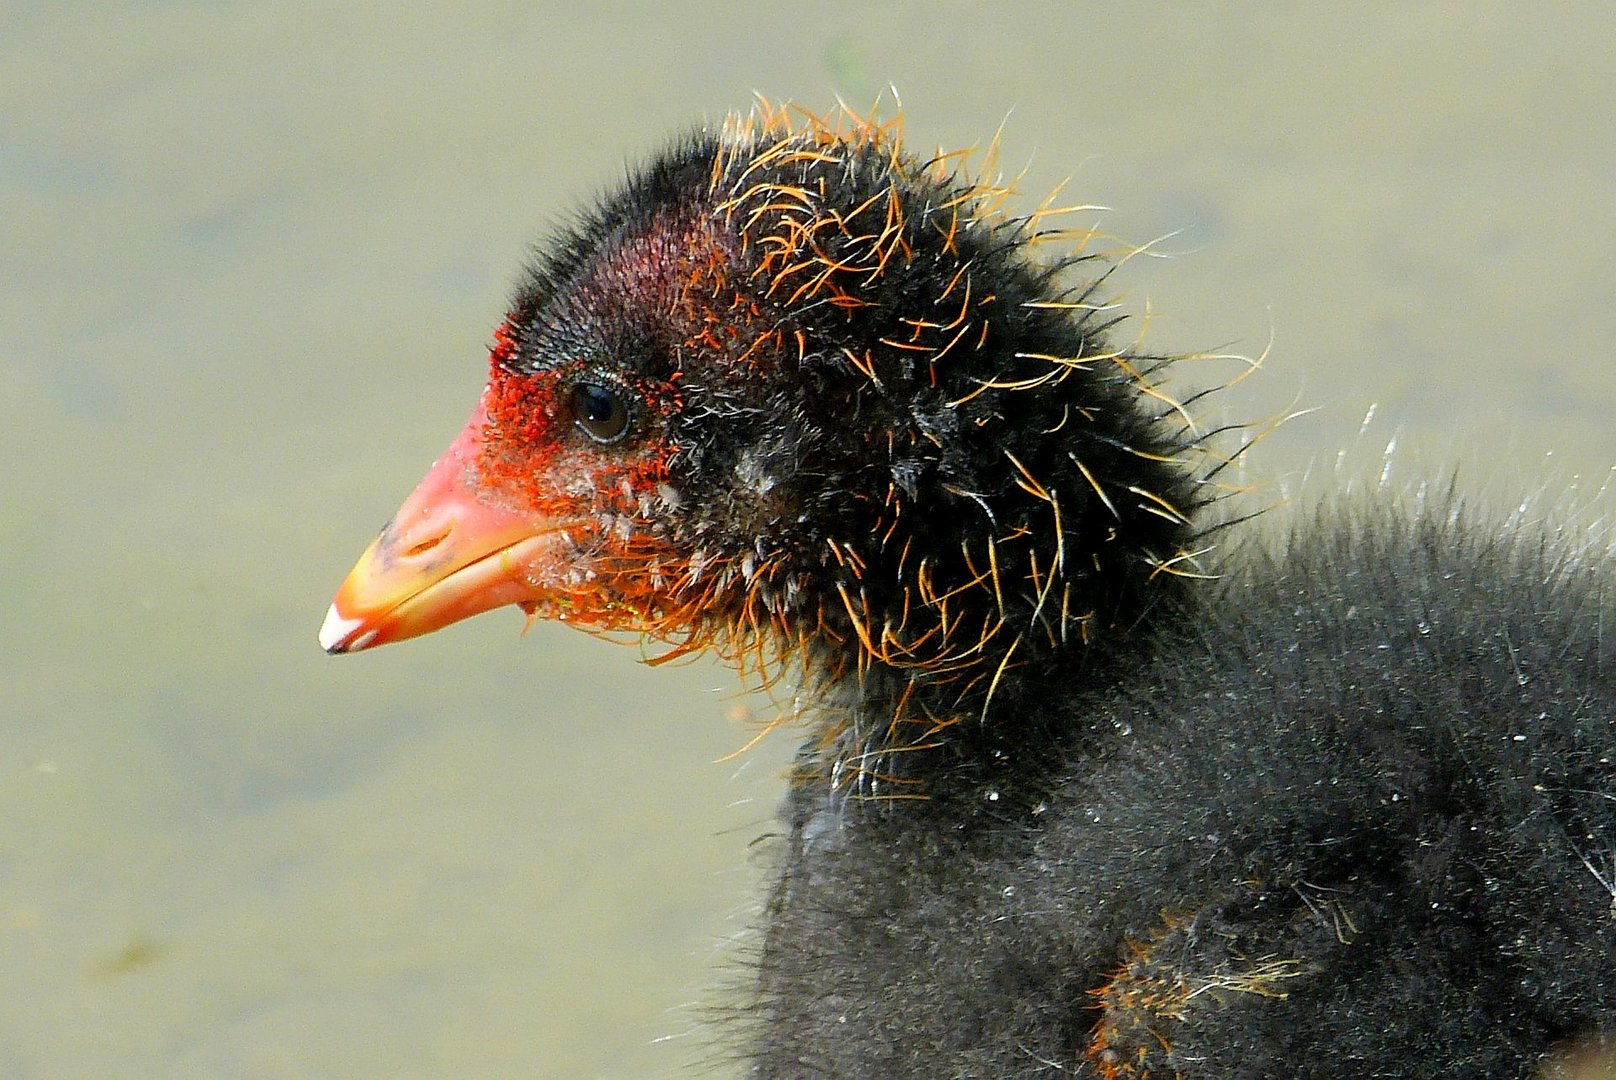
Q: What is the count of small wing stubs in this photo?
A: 1